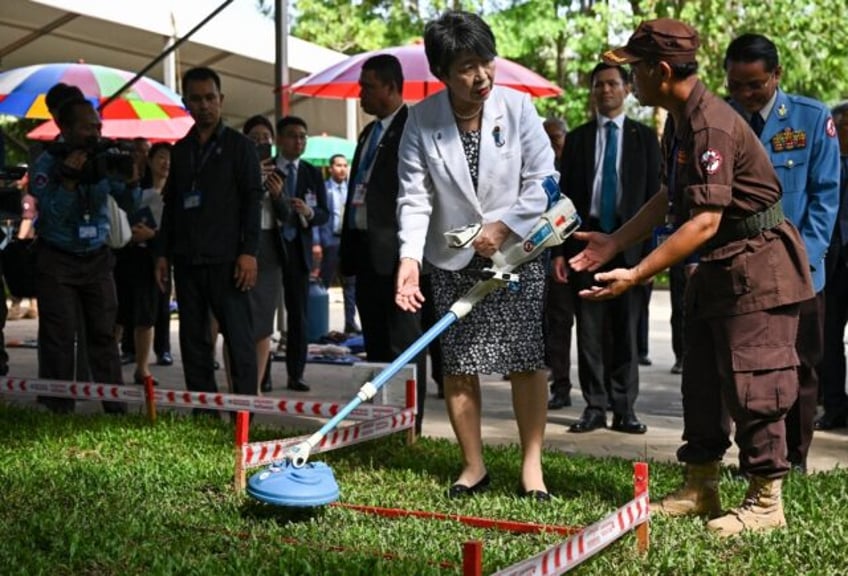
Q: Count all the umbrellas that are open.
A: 4